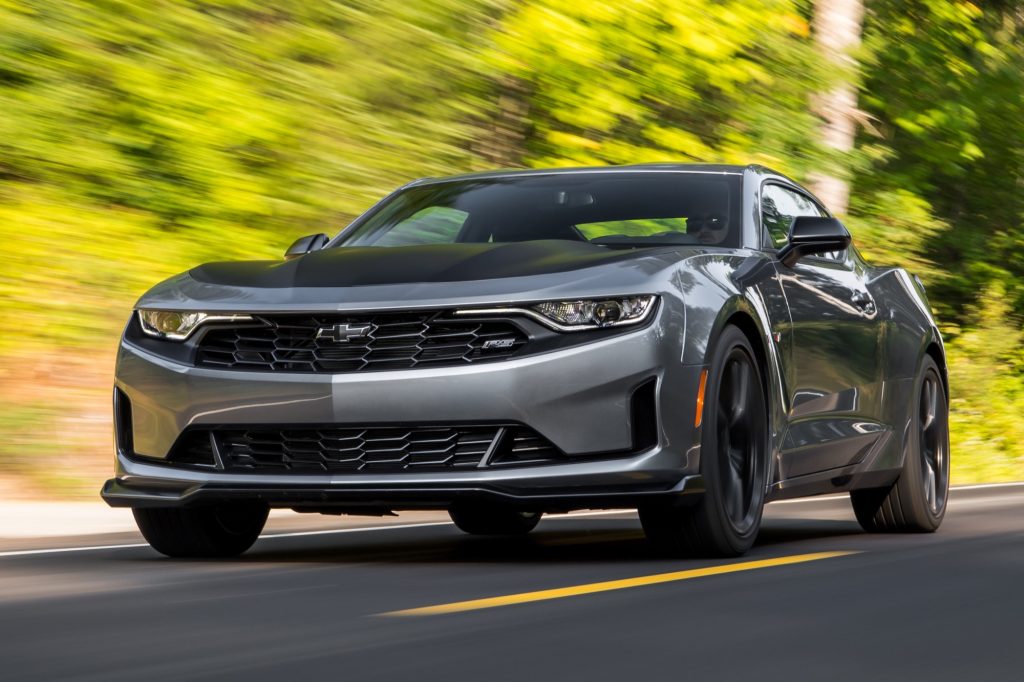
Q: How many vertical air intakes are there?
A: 2